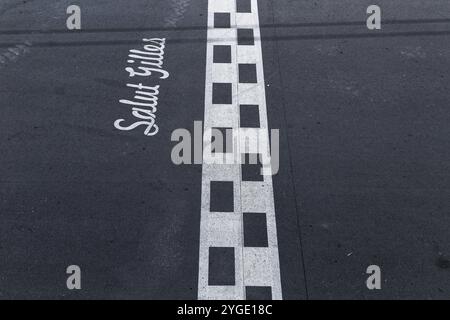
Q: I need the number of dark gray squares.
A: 13